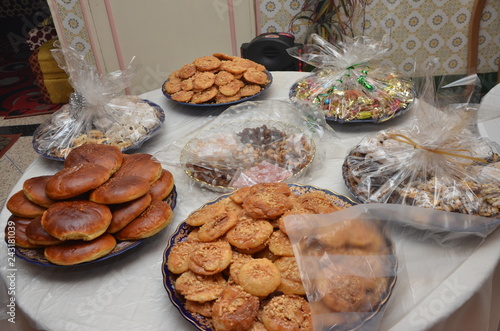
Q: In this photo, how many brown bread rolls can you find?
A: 13